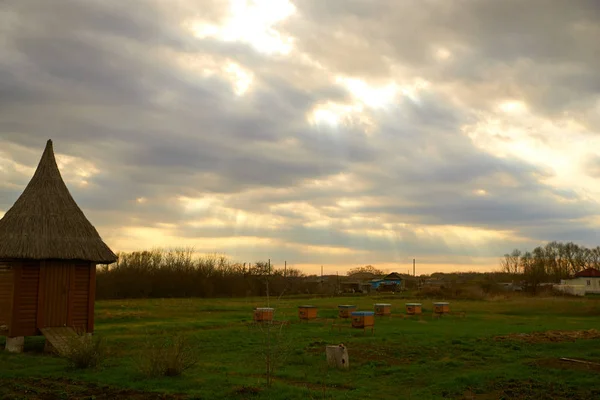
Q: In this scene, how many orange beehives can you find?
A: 7